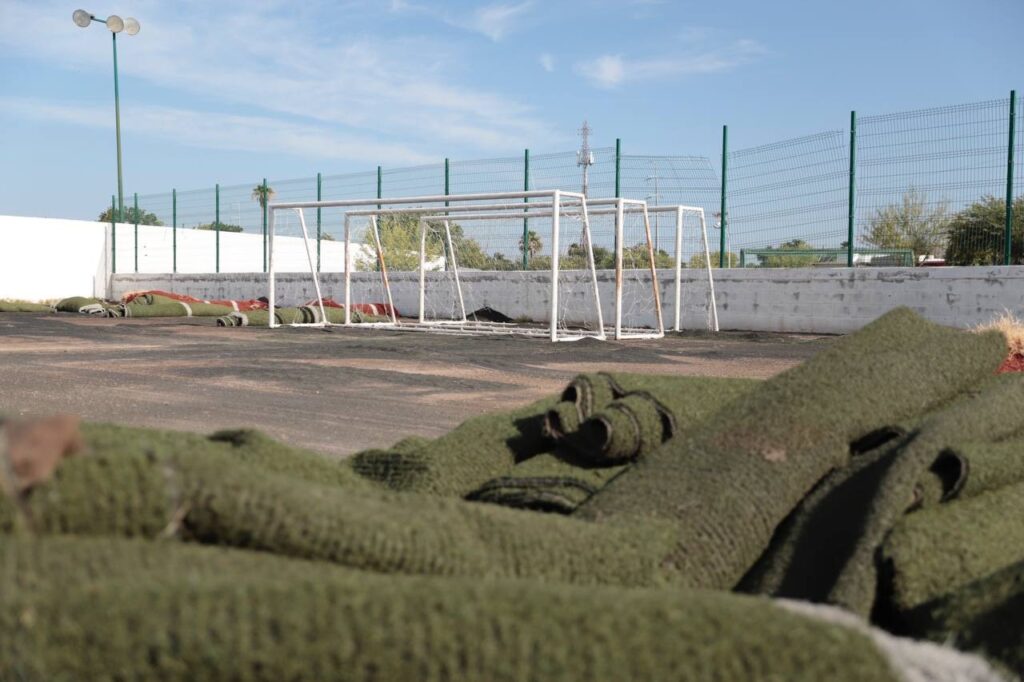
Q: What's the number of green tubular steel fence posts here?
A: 13